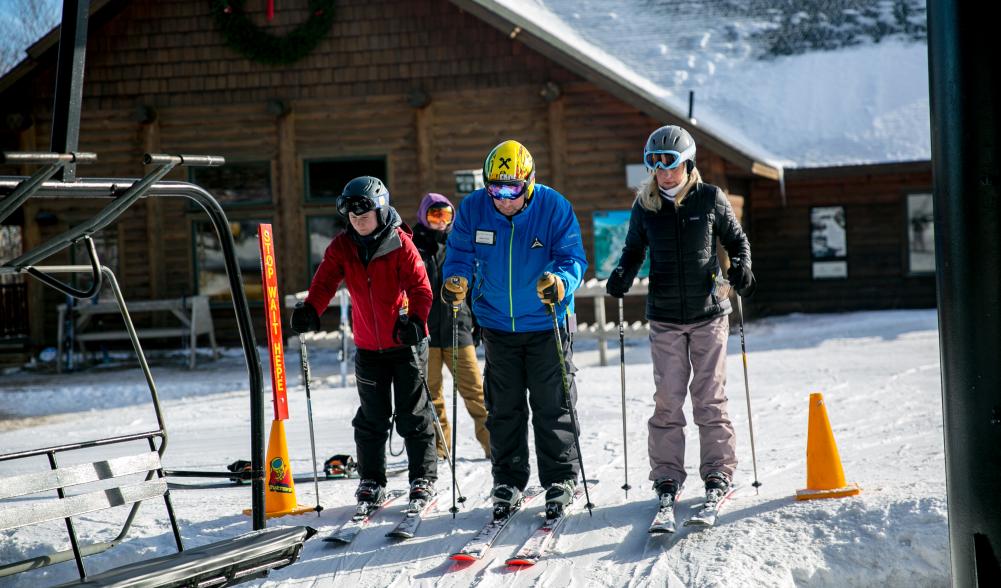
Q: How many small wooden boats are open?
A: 0